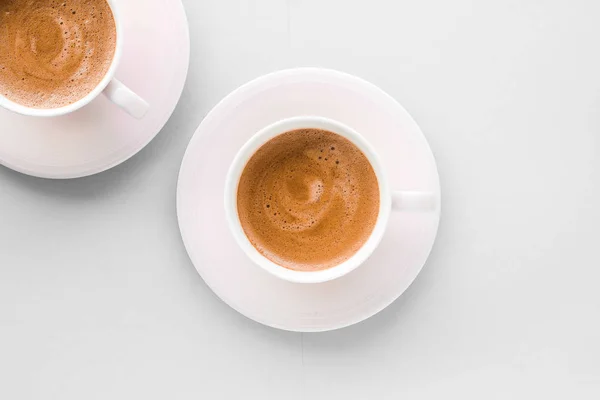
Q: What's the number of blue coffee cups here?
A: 0